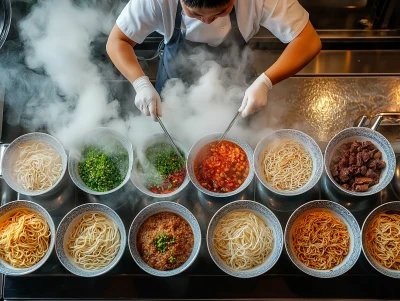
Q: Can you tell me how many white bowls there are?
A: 12